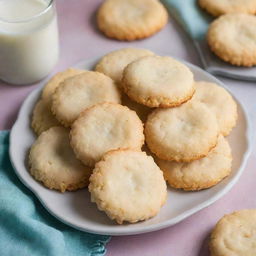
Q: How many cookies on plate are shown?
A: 11